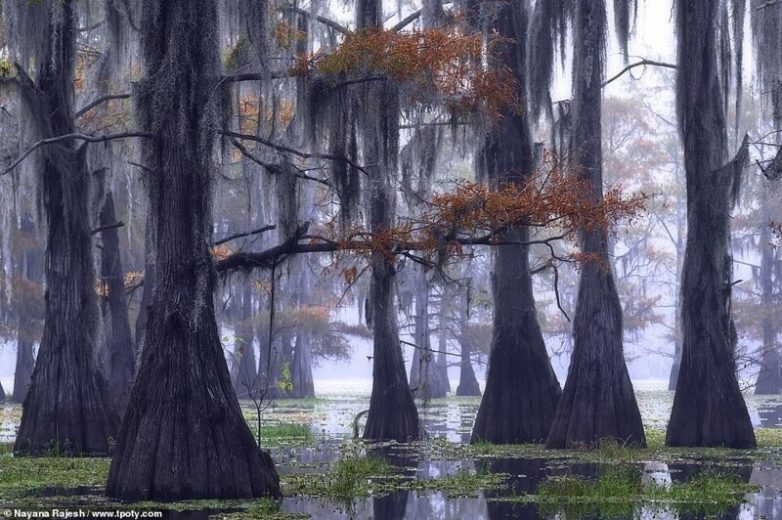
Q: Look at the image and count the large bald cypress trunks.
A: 6